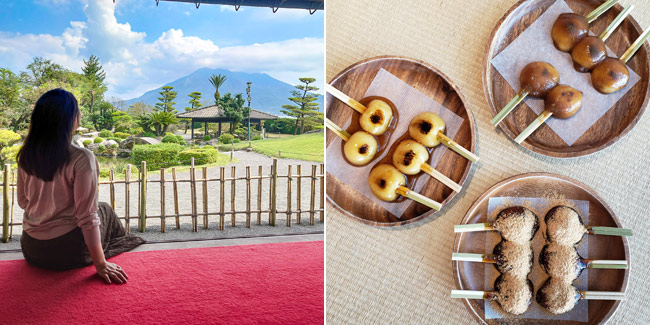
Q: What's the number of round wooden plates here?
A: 3